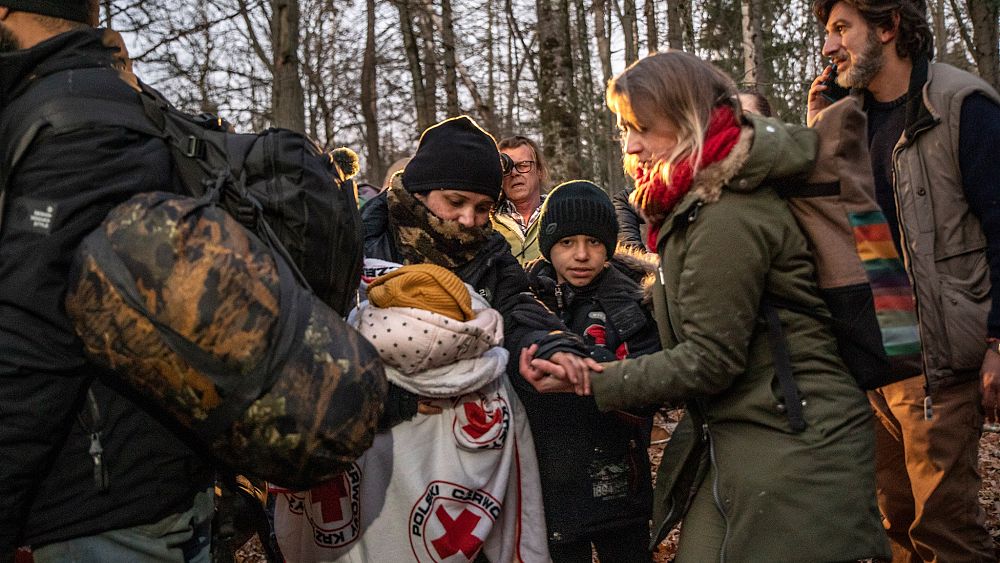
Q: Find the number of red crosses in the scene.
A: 3